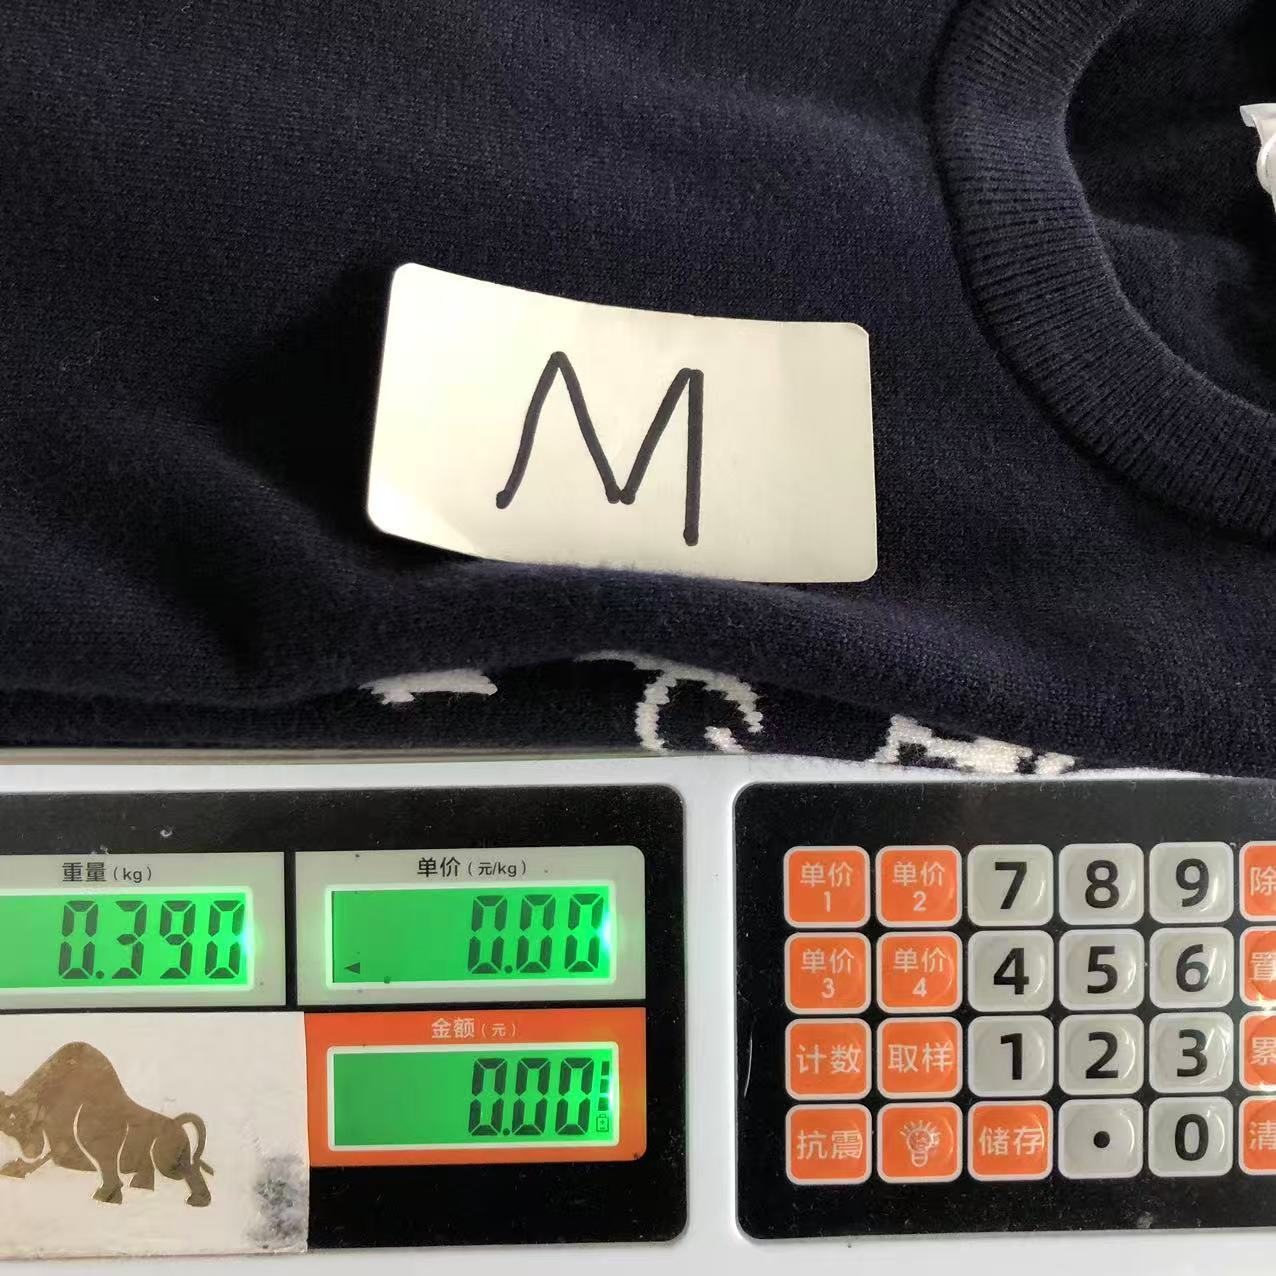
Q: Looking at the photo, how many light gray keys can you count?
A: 11